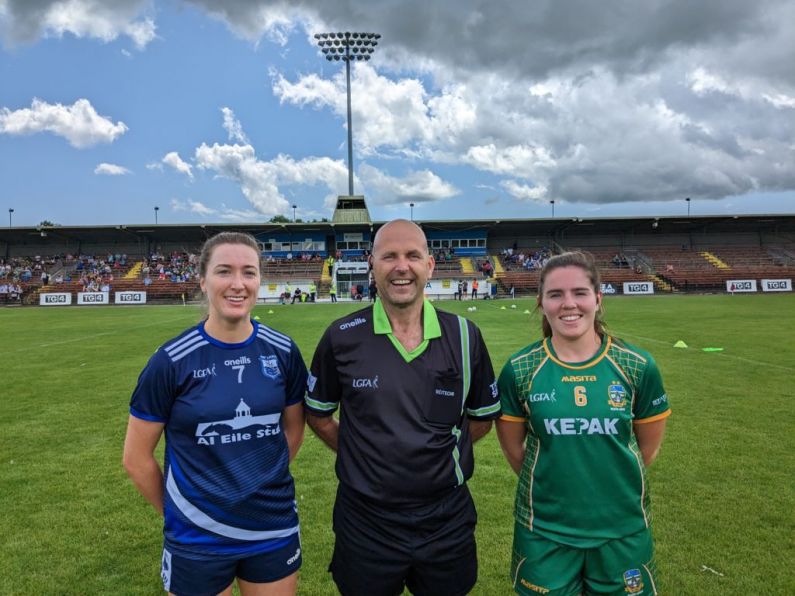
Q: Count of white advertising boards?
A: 6